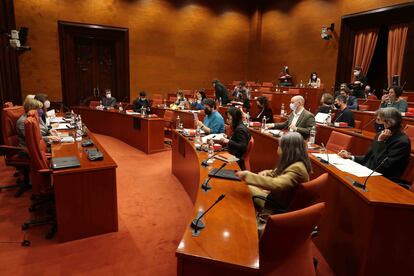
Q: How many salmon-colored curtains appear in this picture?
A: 2